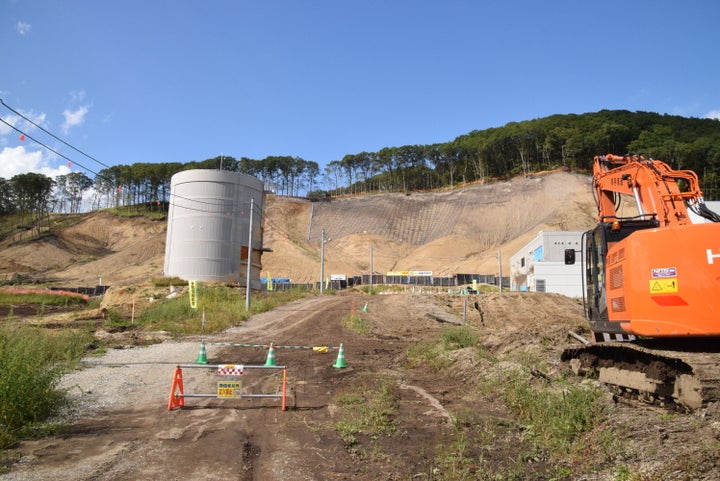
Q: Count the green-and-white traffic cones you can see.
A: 4